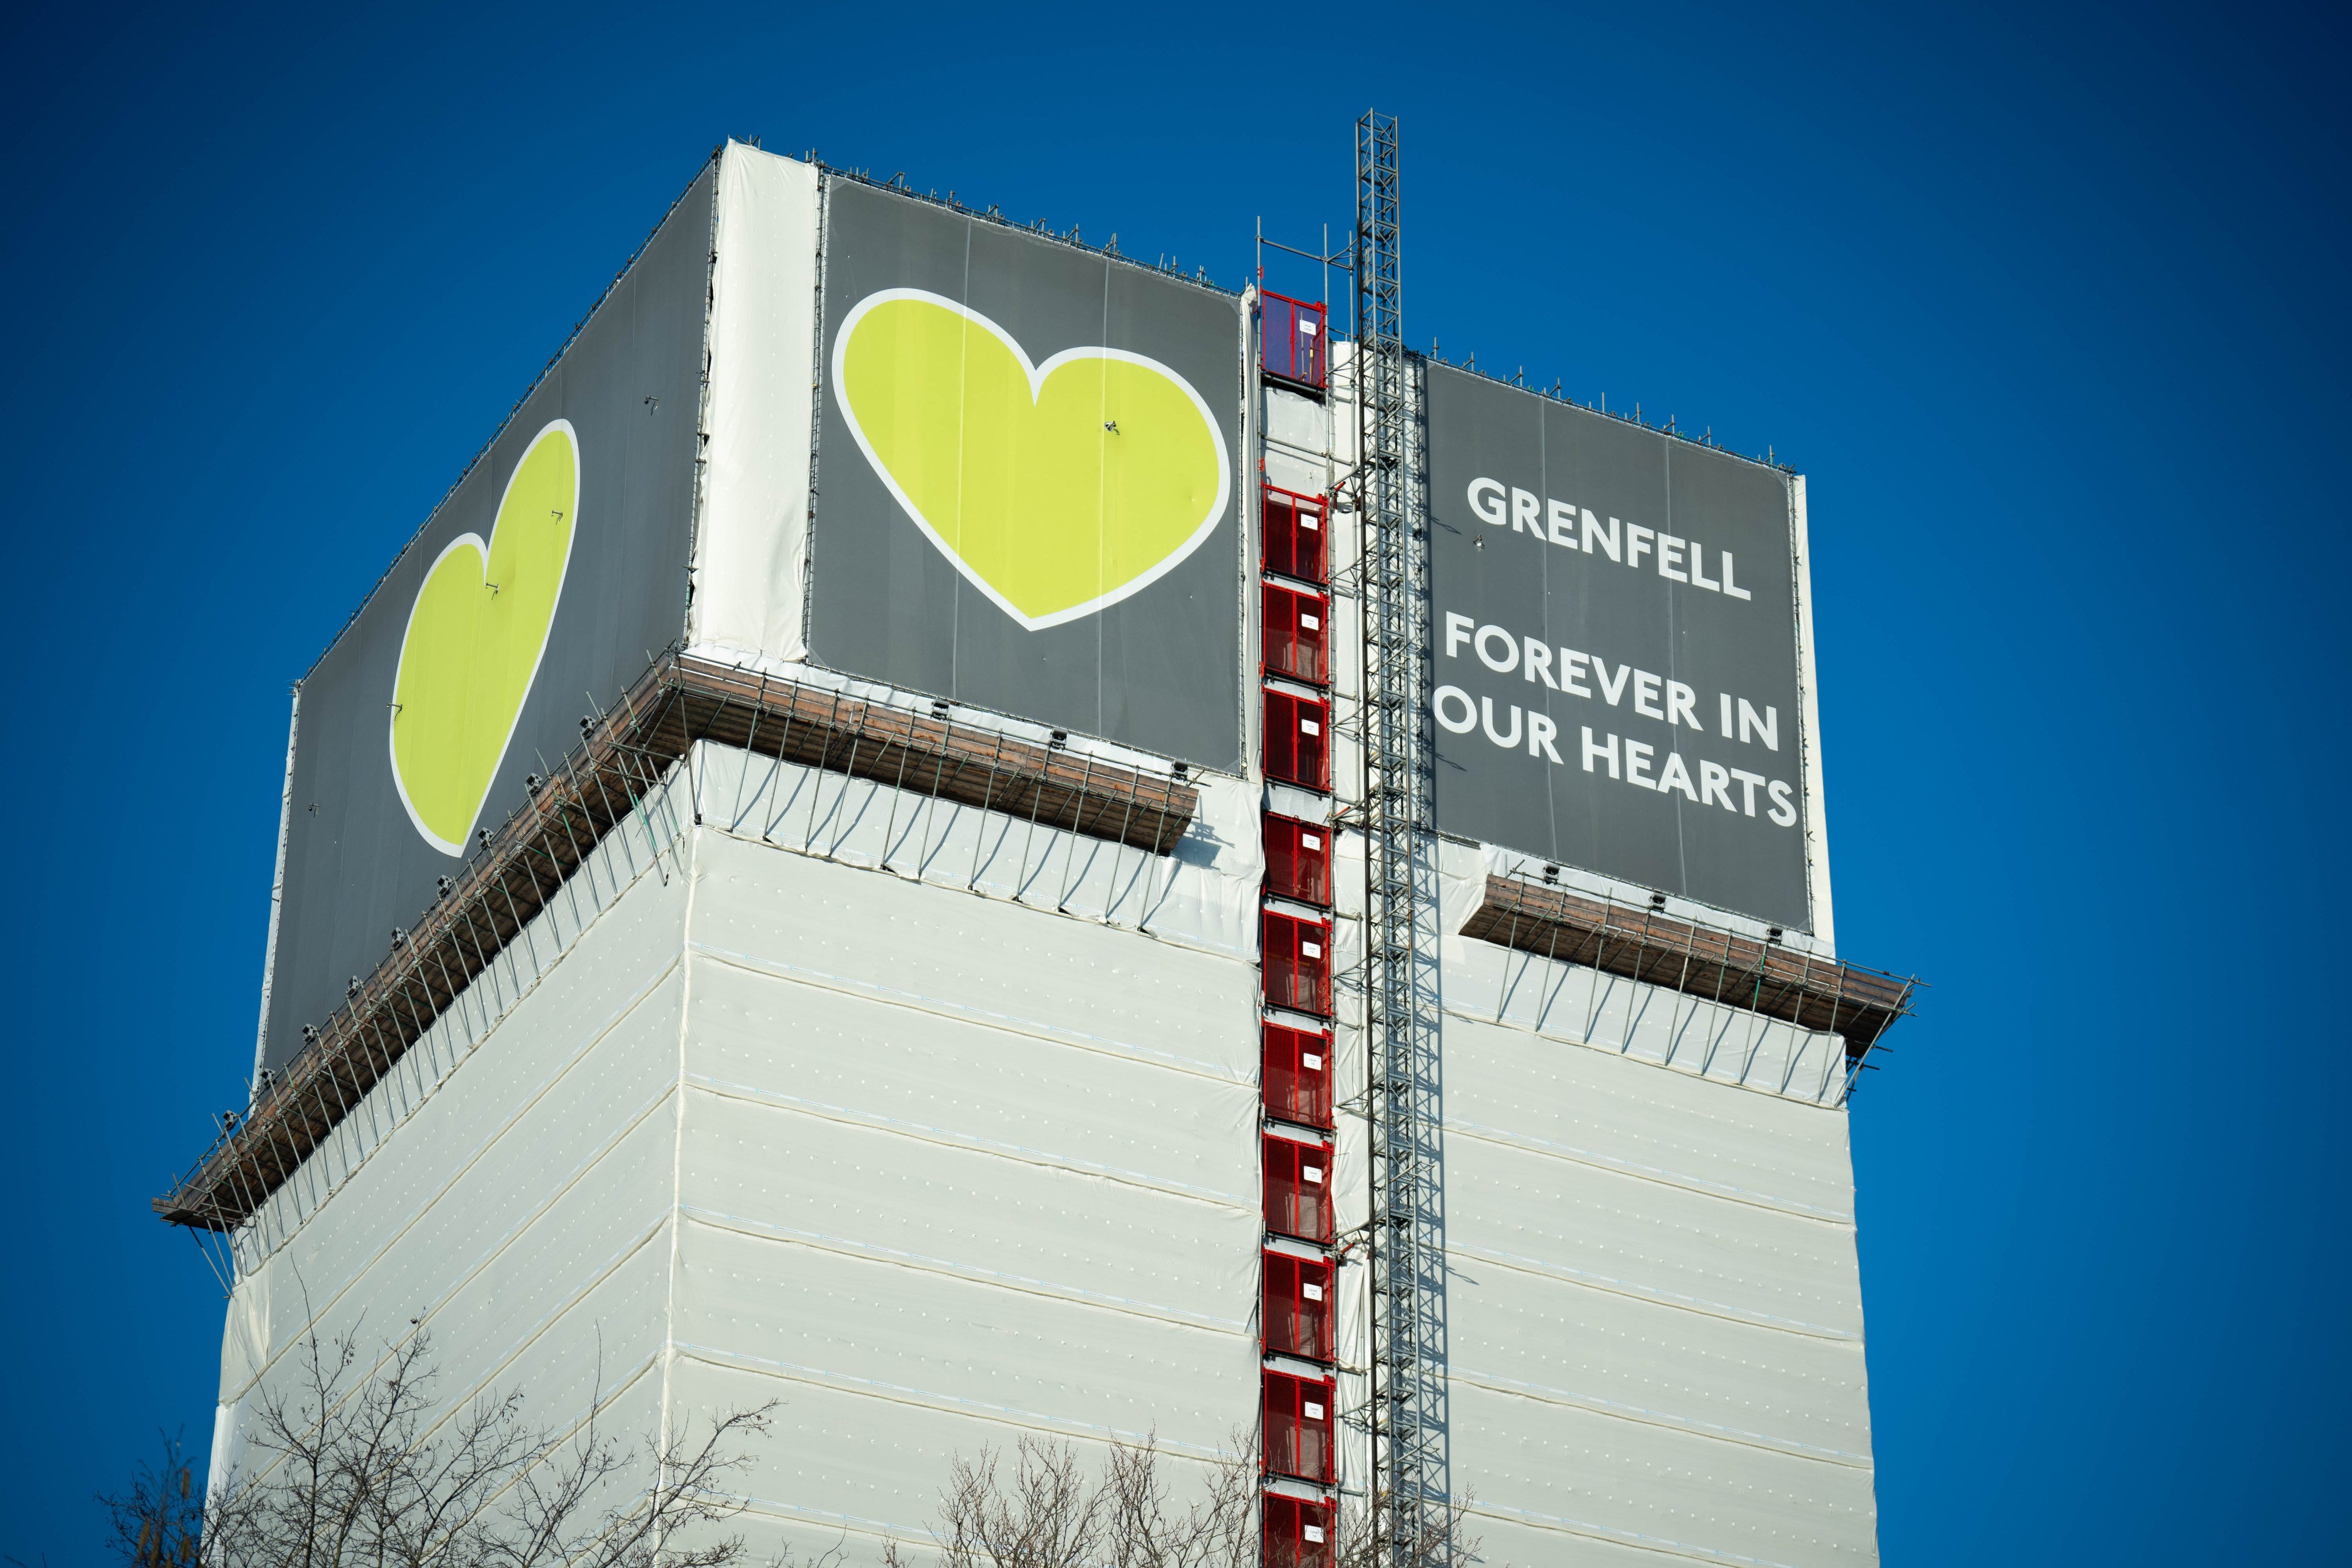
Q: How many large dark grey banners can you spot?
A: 3